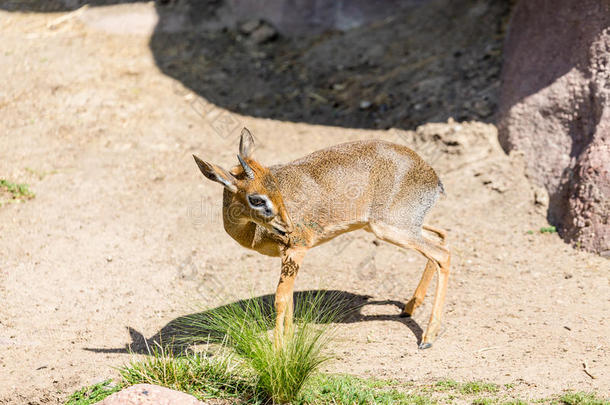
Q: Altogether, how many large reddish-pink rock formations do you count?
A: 1